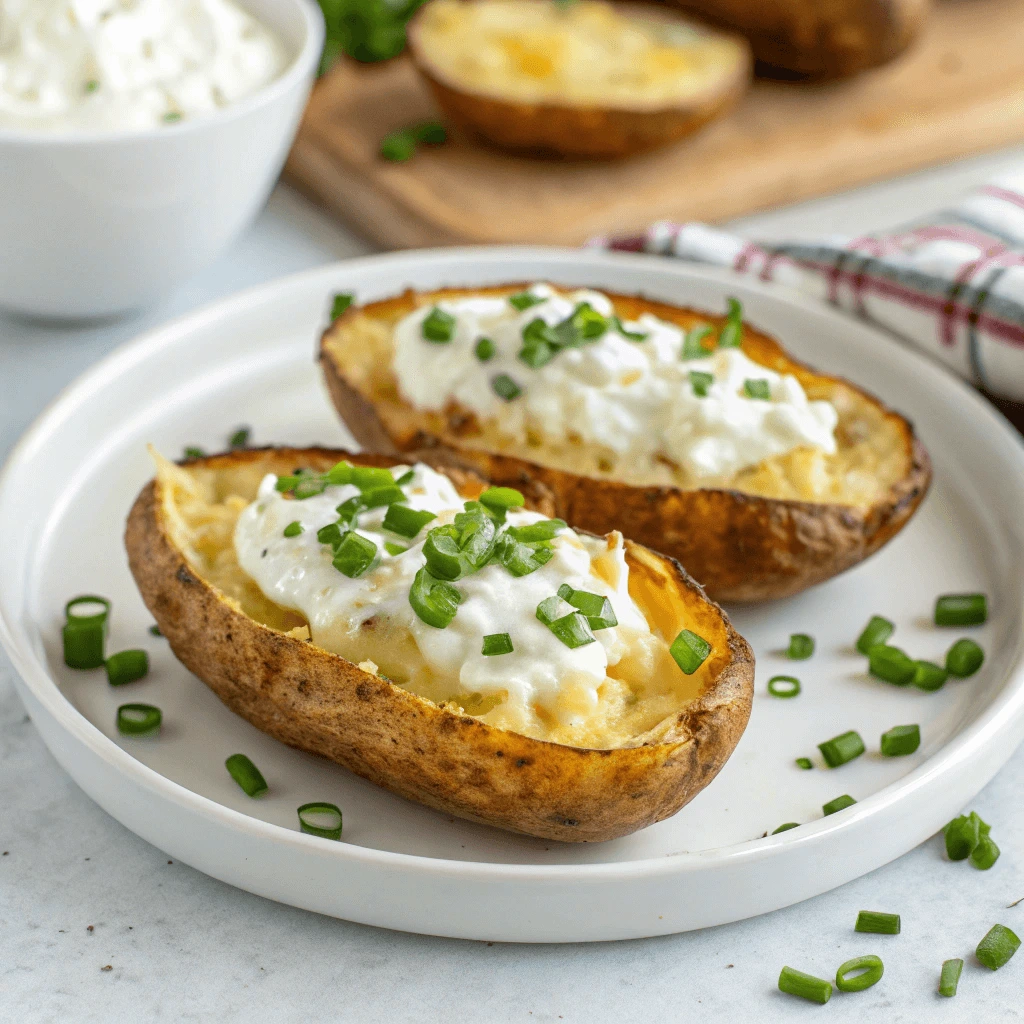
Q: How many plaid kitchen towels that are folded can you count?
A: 1